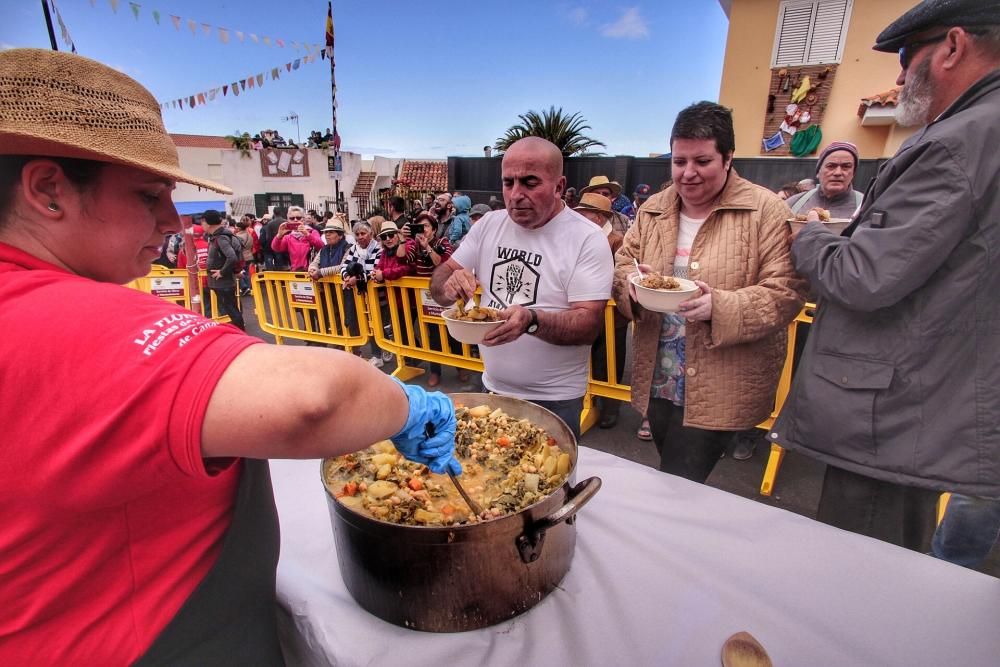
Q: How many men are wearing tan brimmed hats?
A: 2